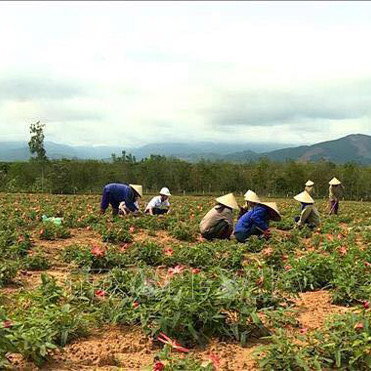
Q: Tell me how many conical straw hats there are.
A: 7